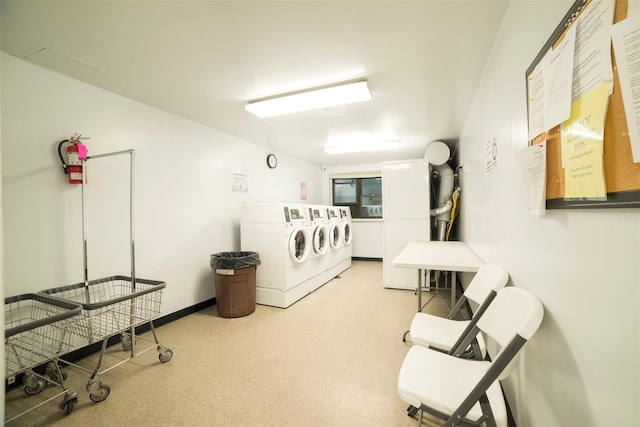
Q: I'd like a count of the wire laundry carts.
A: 2